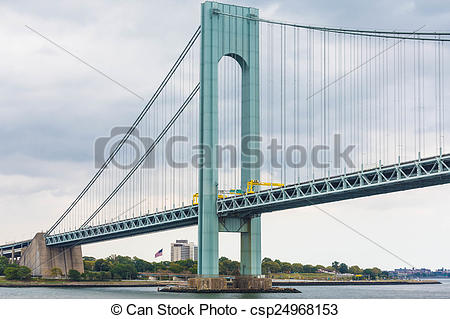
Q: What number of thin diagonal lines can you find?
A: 4